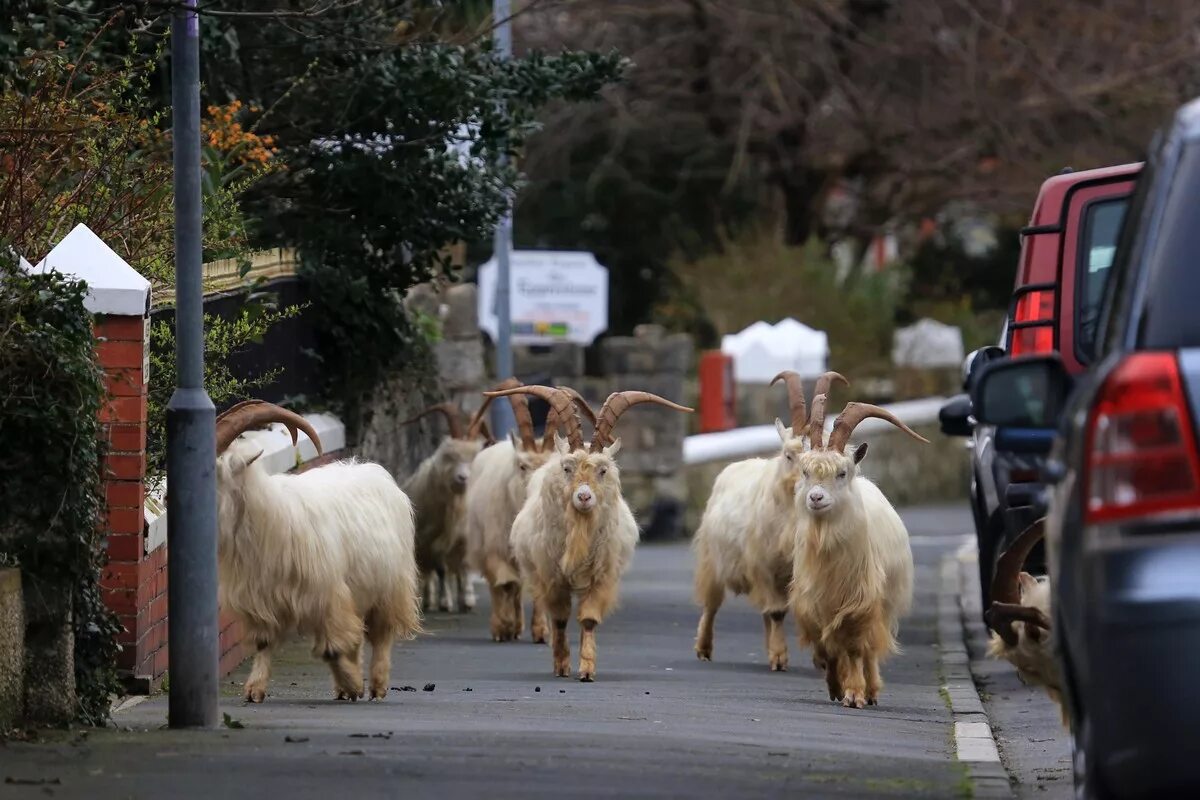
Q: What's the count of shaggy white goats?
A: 7